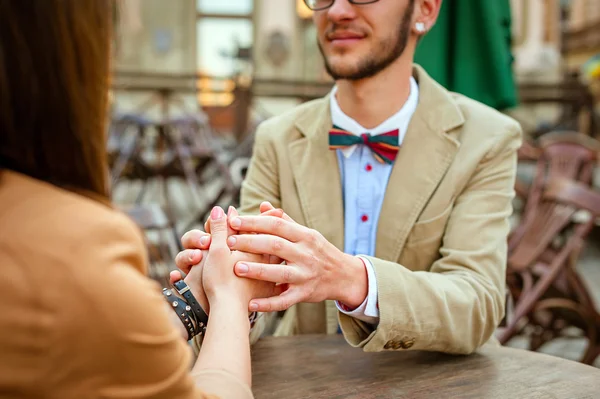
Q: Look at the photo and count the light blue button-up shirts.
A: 1